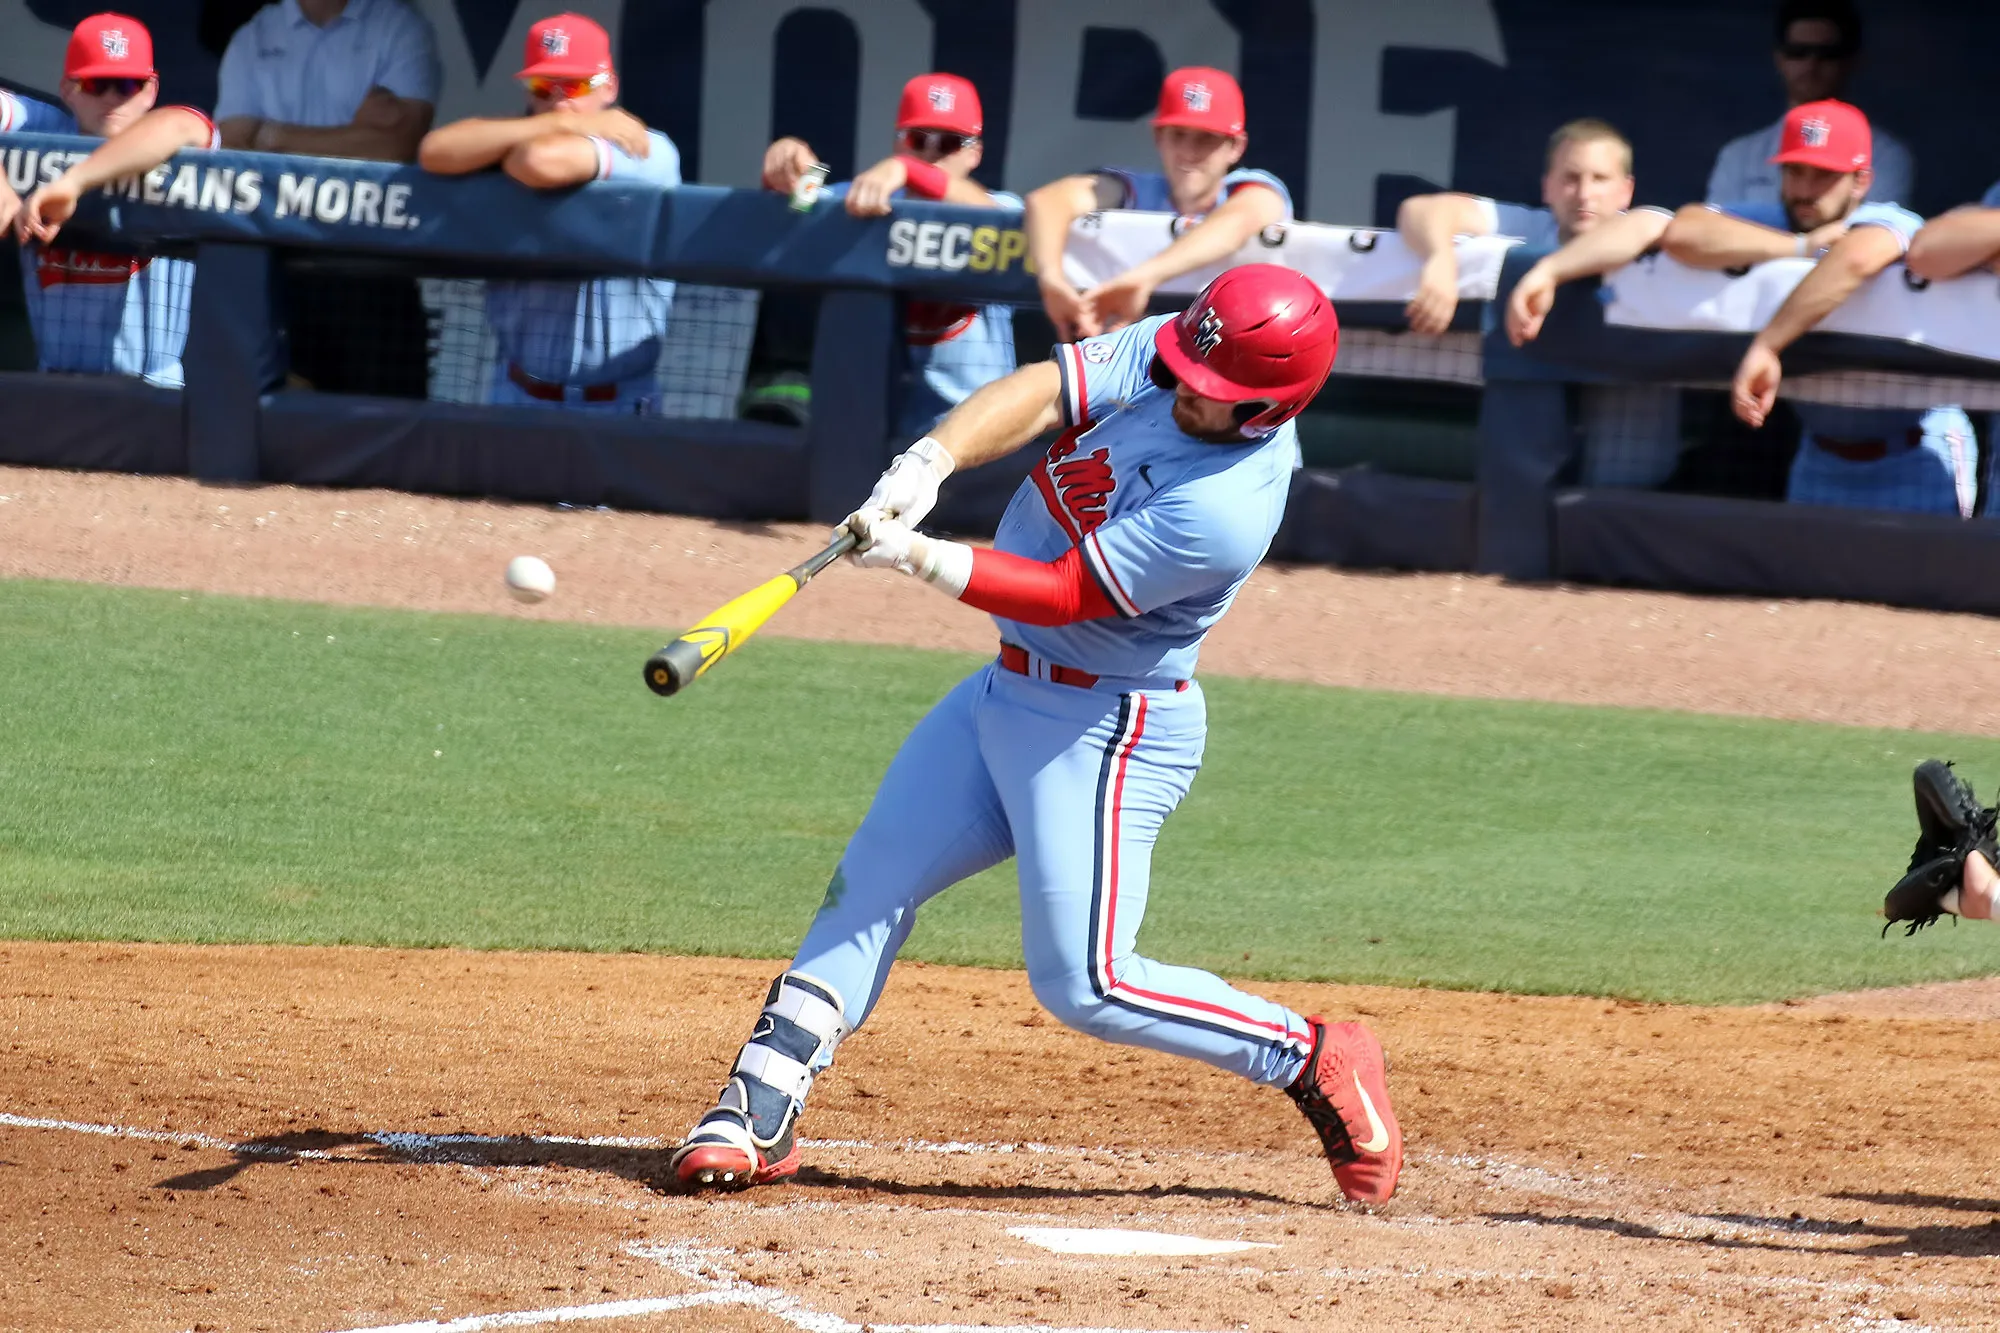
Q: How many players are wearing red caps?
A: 5